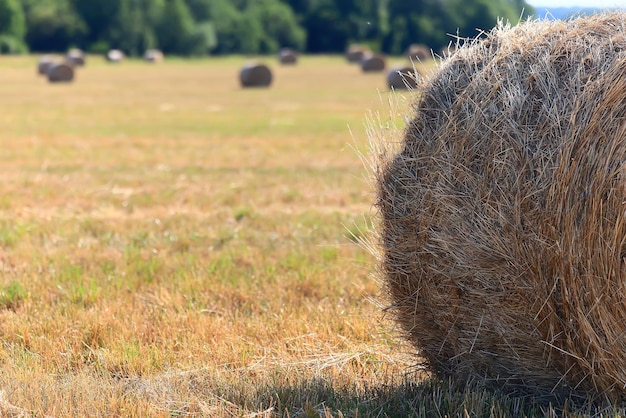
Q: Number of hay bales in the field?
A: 12